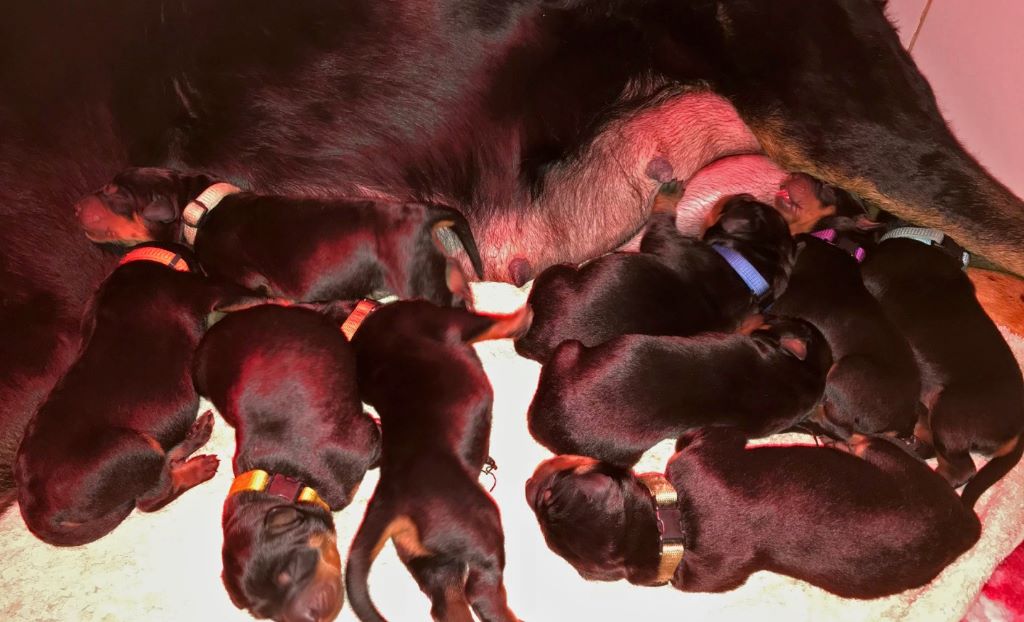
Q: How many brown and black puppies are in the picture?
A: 9